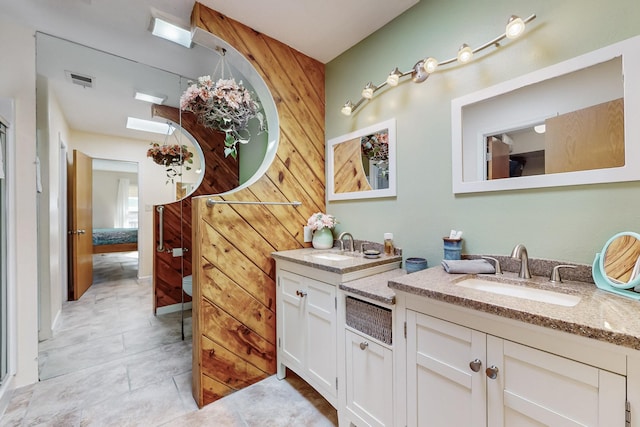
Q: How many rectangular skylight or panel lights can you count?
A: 3